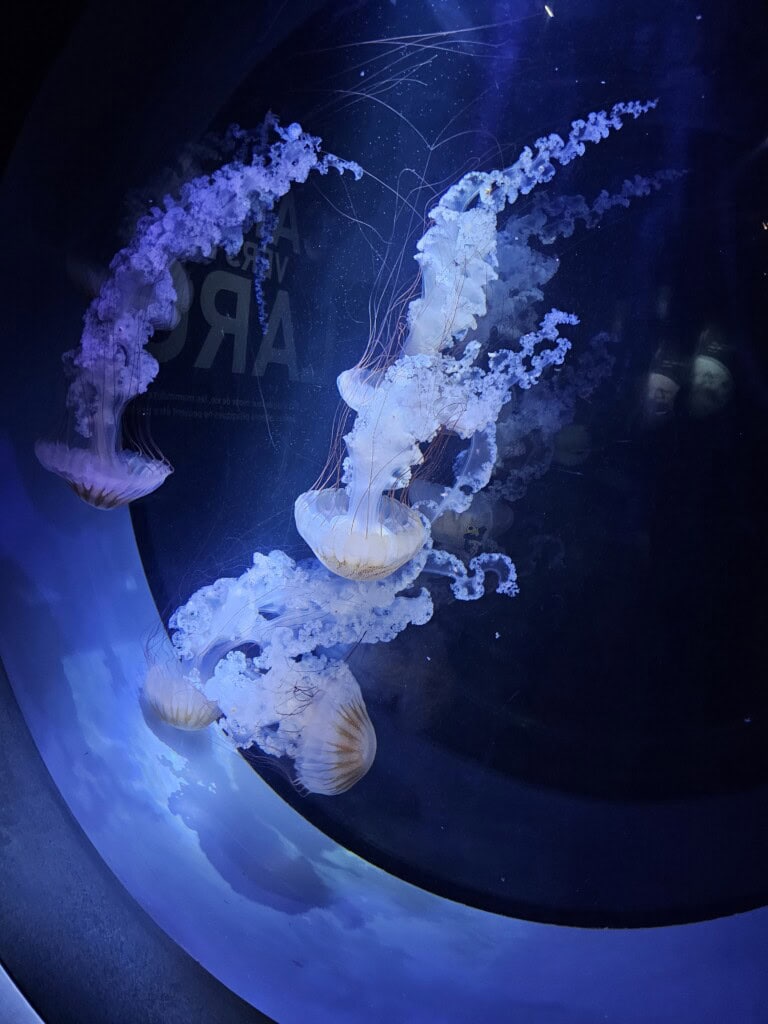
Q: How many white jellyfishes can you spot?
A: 4